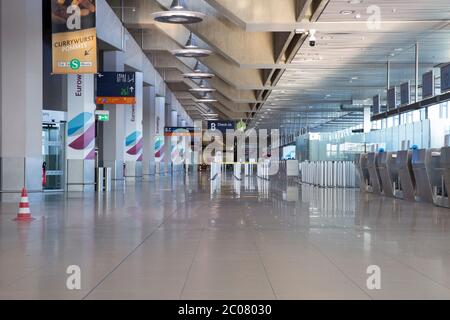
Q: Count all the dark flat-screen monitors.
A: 5